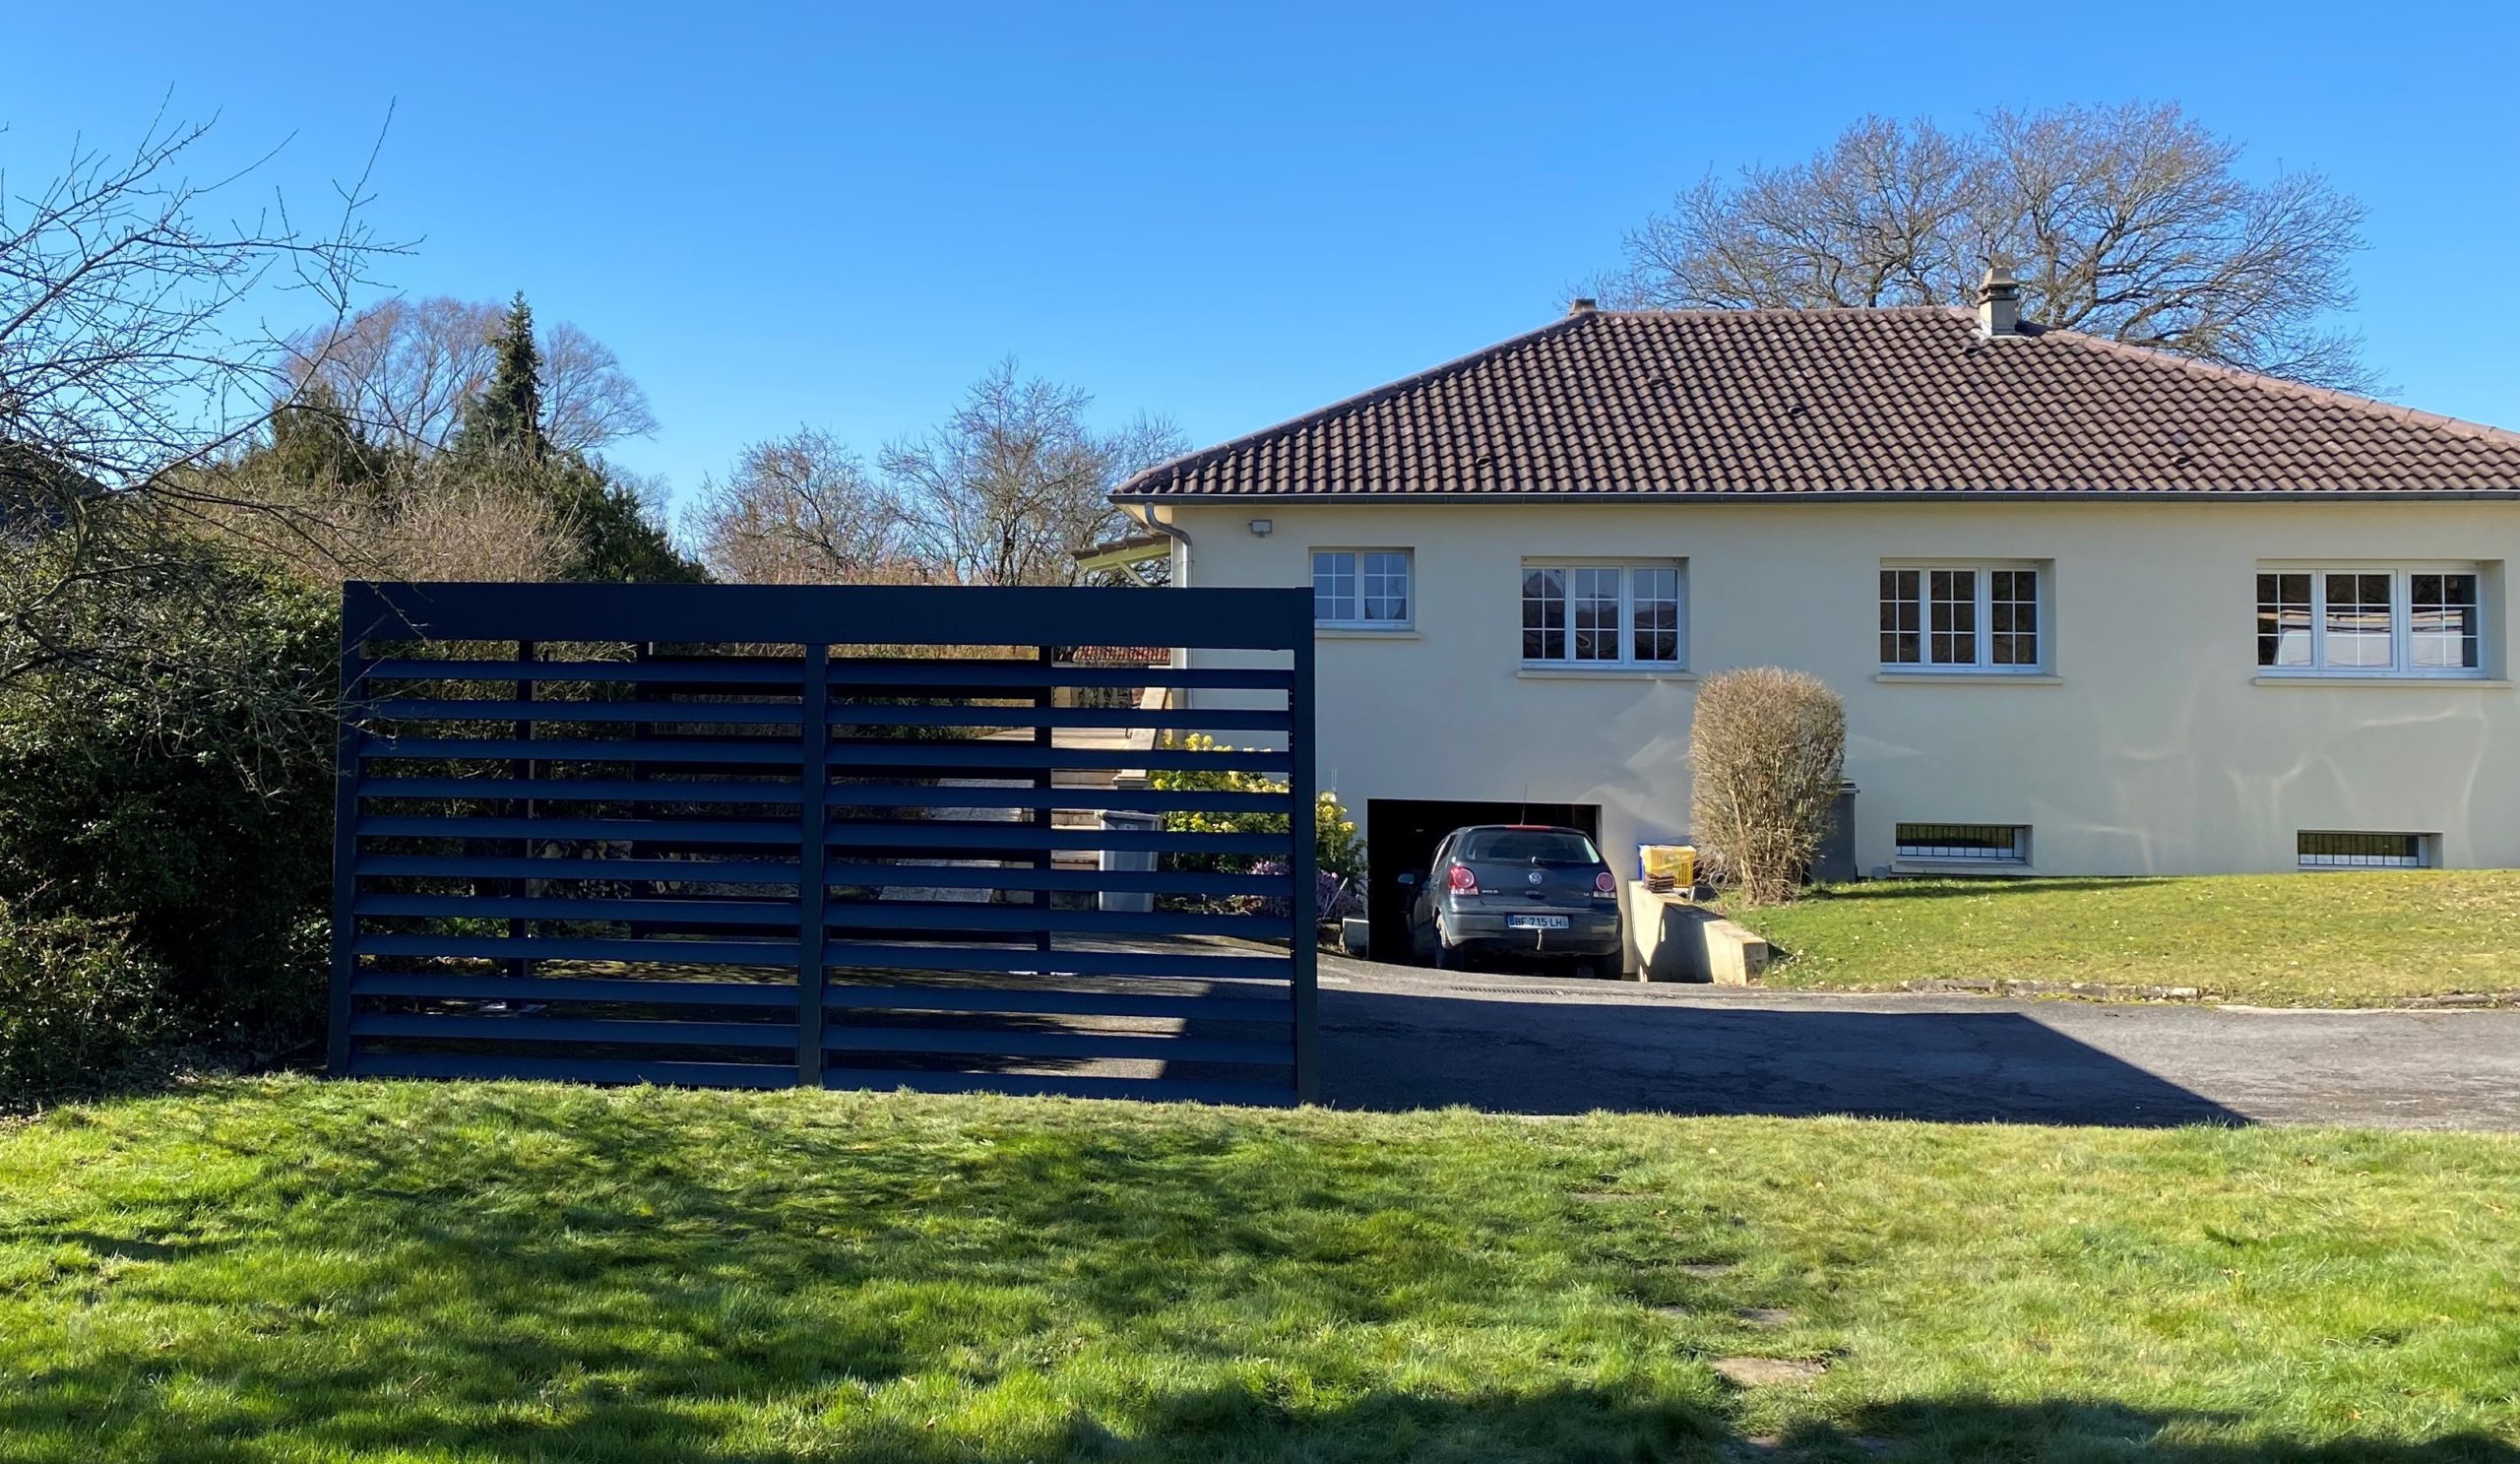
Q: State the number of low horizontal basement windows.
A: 2